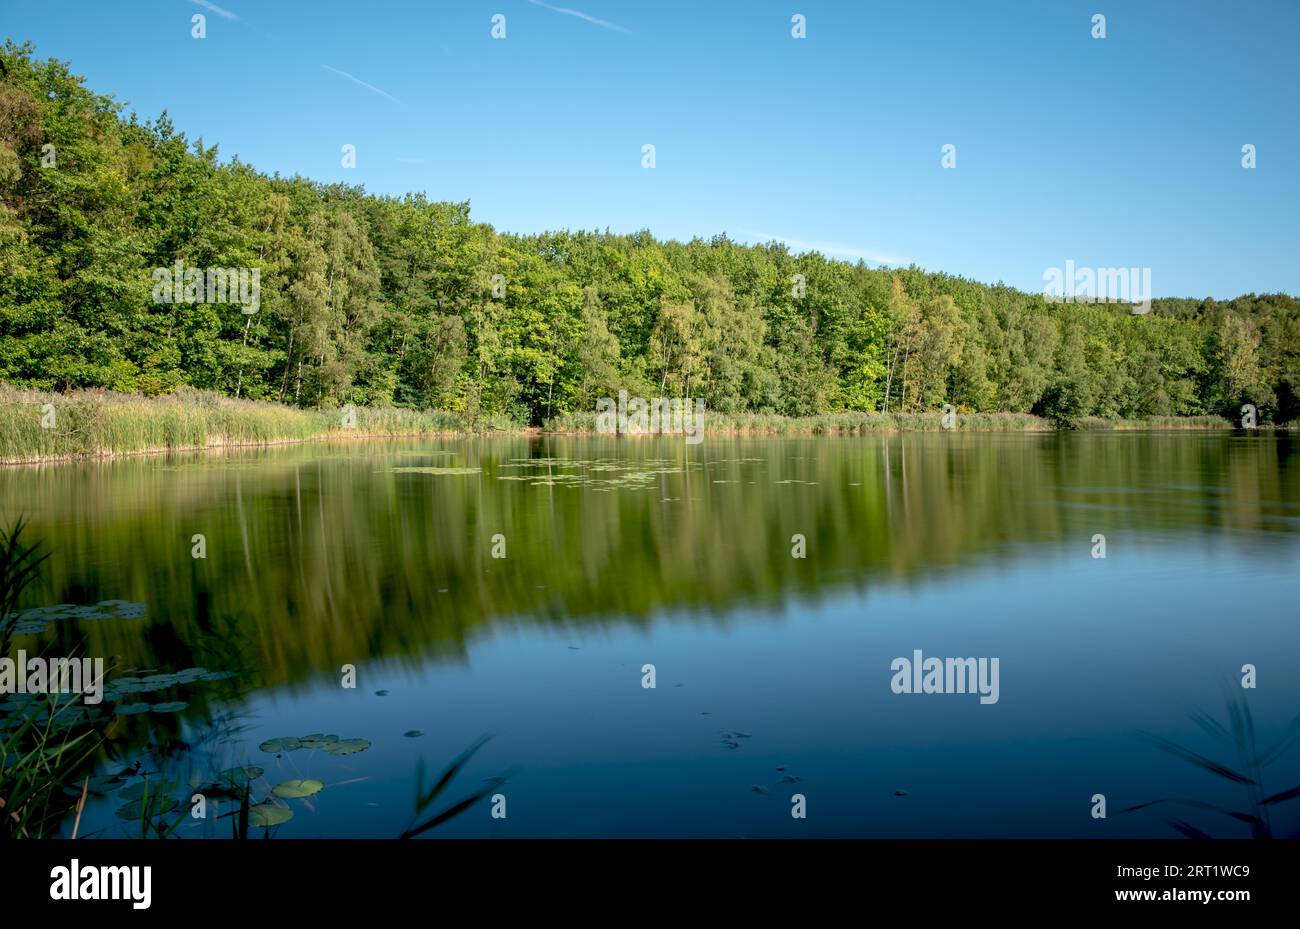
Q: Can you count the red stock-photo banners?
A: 0